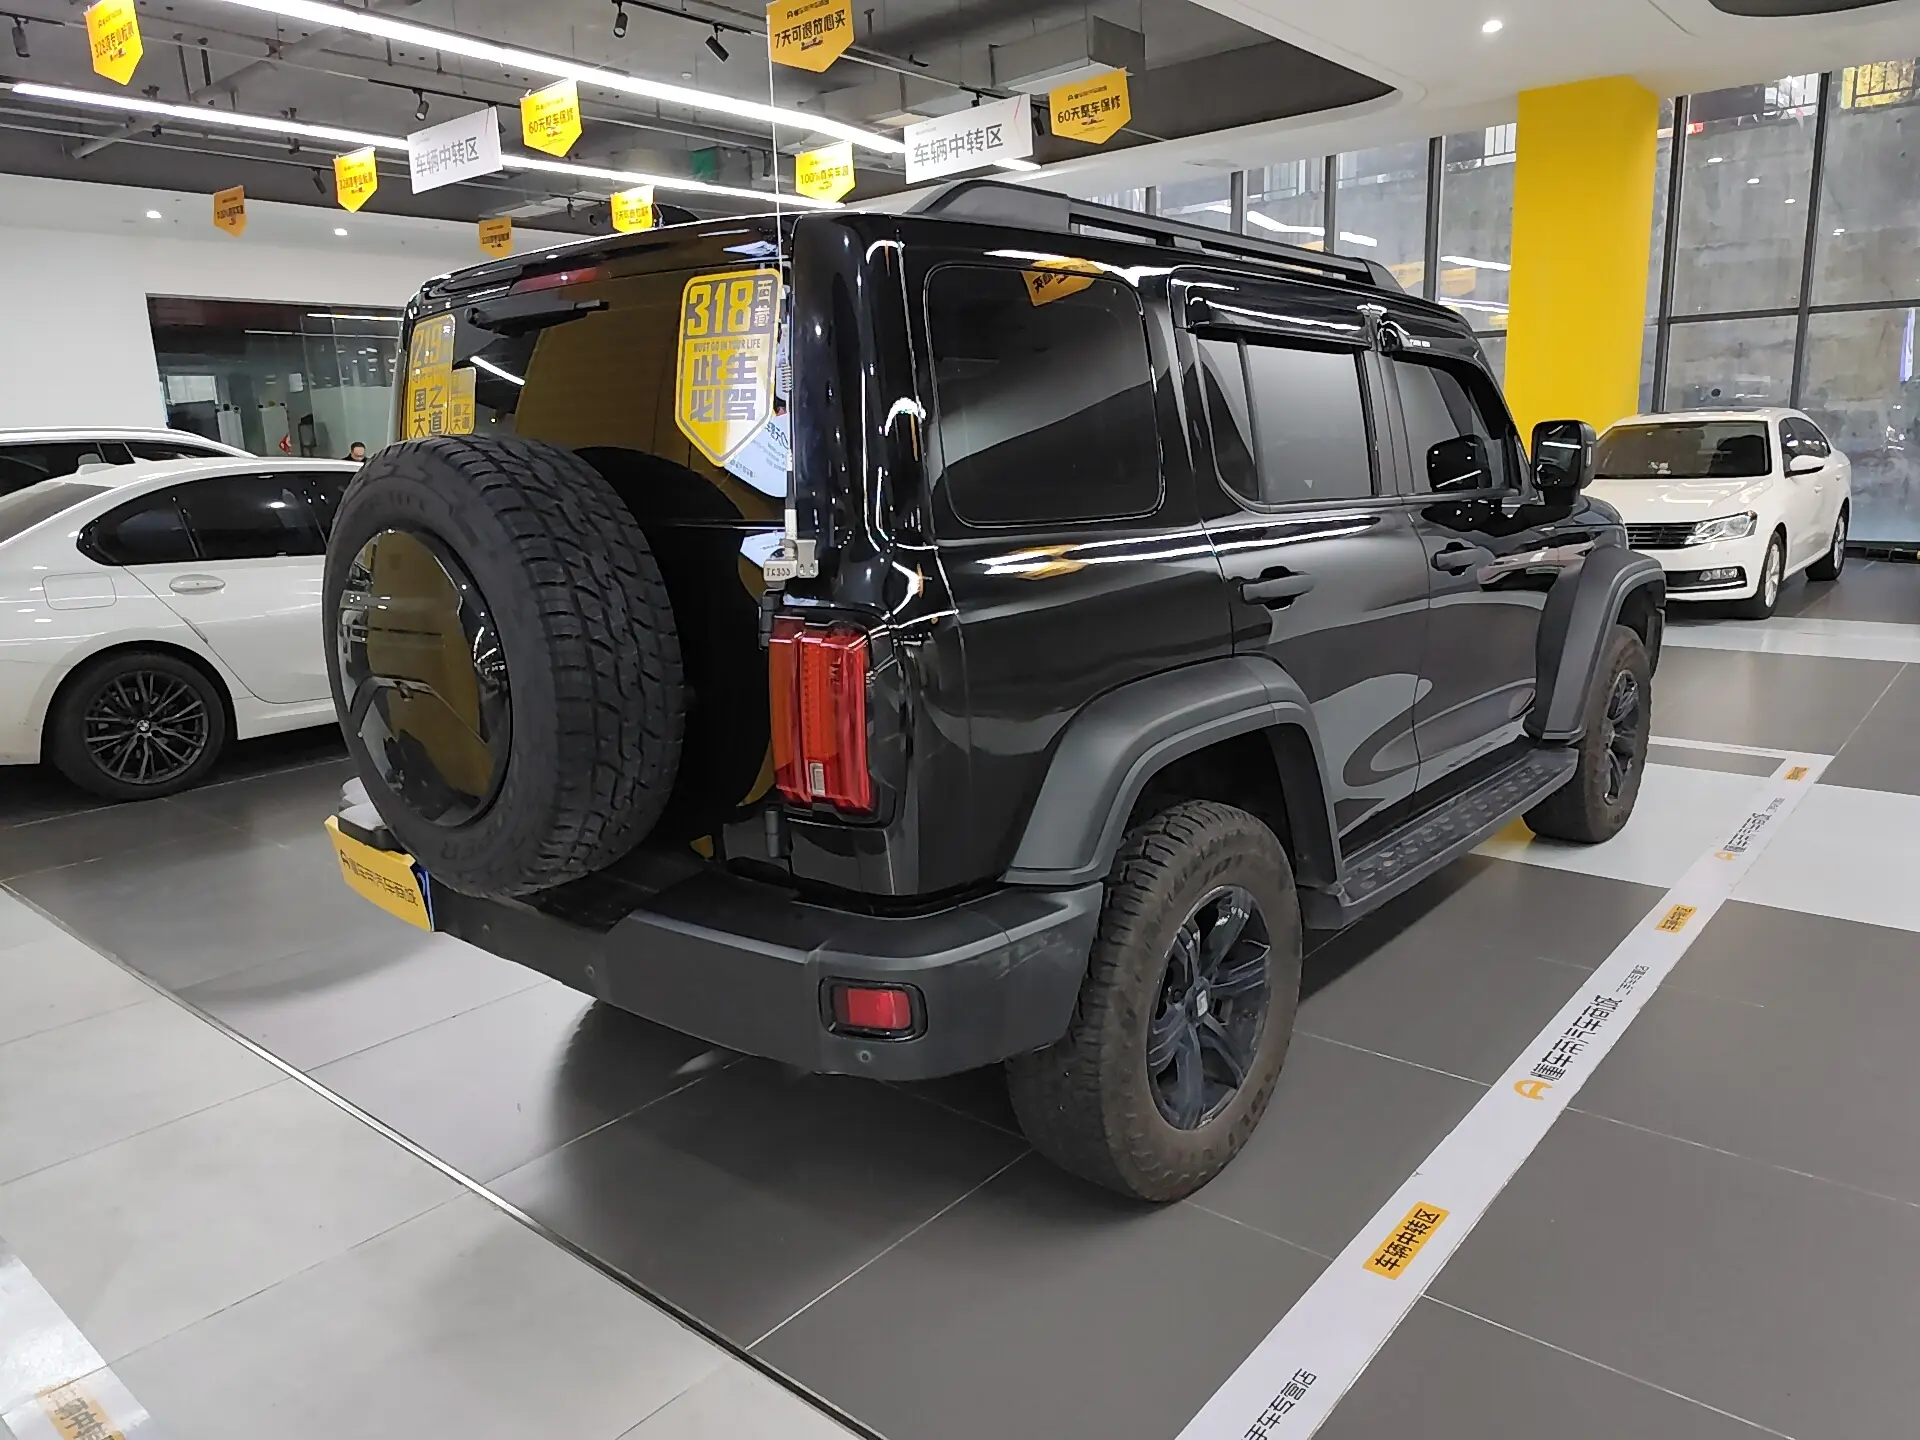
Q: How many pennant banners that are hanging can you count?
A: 9